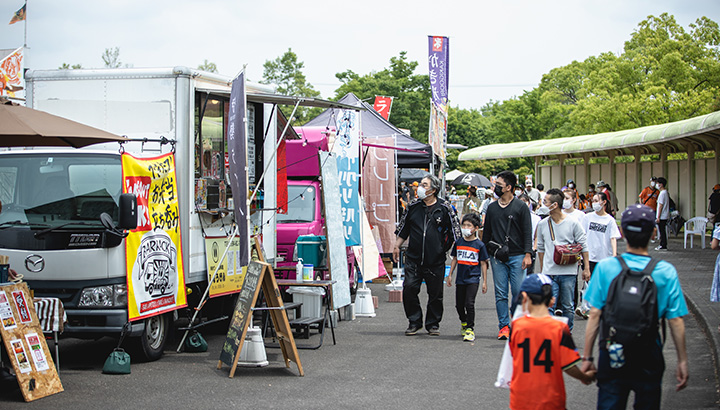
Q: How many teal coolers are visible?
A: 1